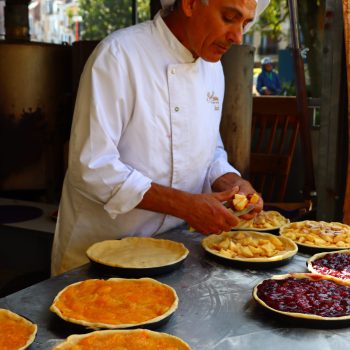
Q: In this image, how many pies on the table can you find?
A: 9